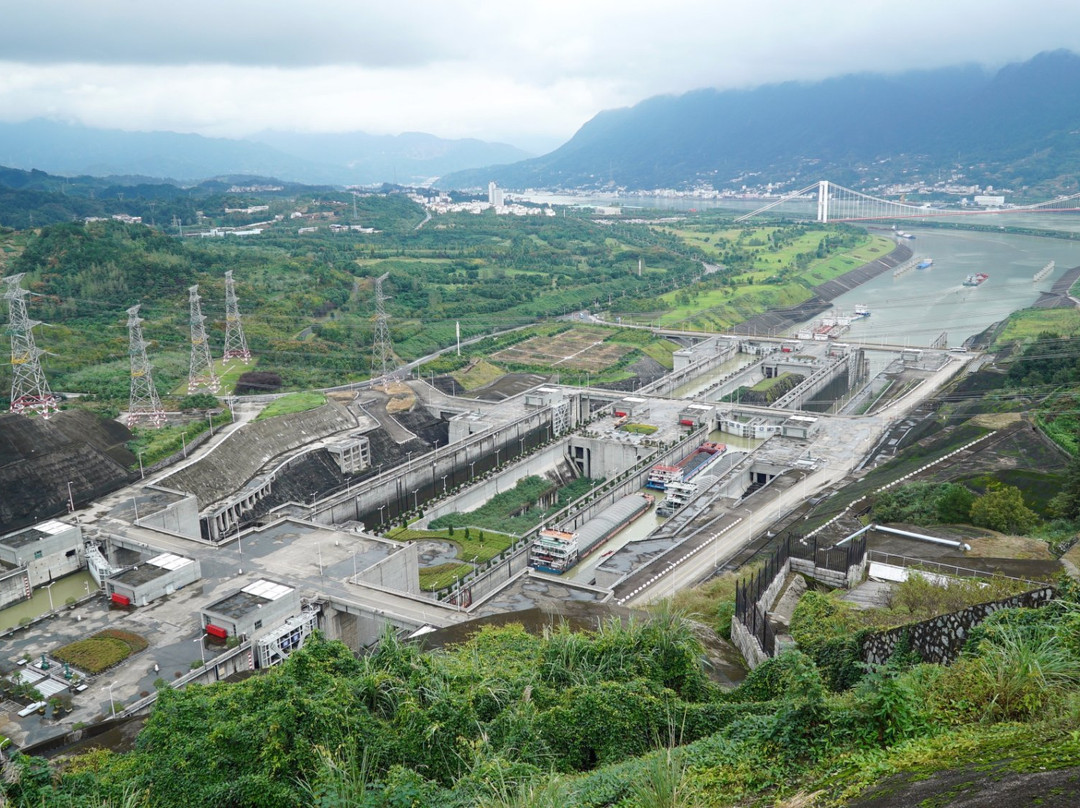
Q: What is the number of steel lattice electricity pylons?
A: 5